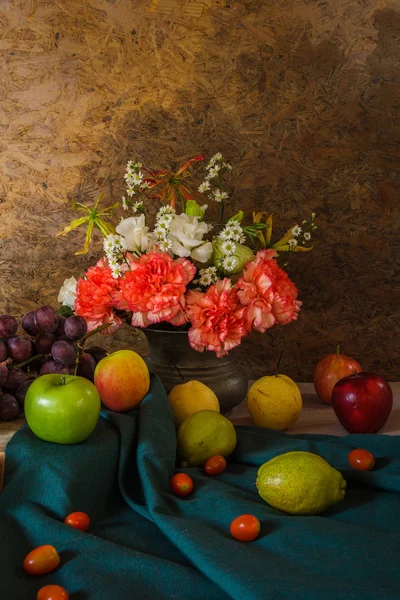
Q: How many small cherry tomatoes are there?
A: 7